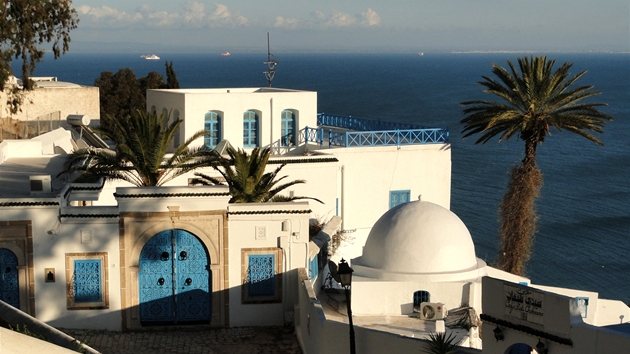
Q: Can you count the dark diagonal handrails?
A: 1